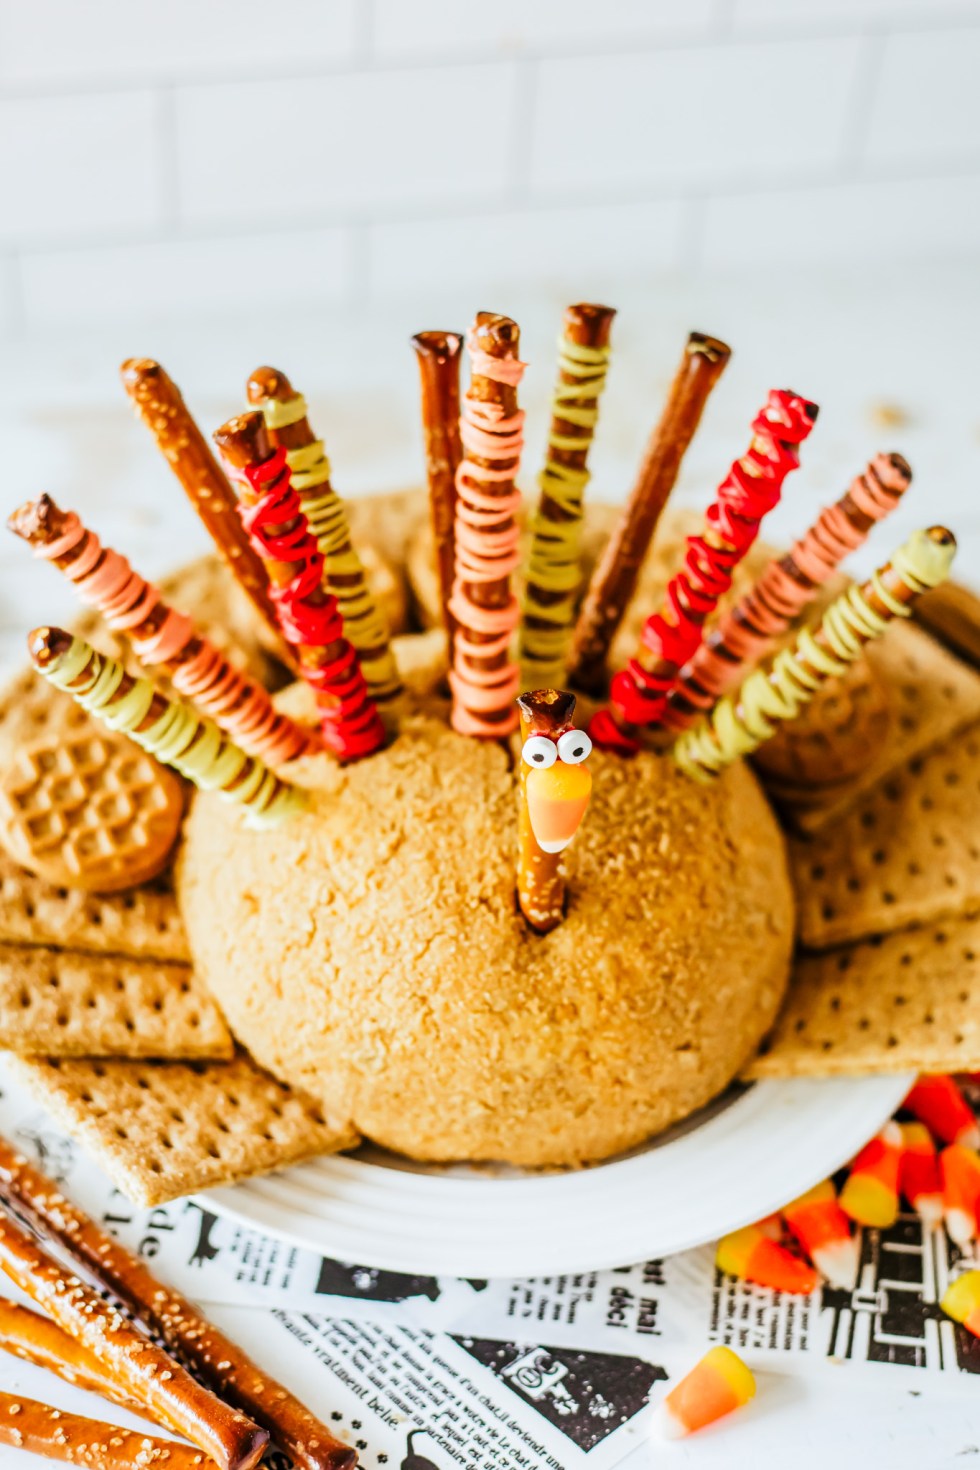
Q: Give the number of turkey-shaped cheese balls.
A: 1